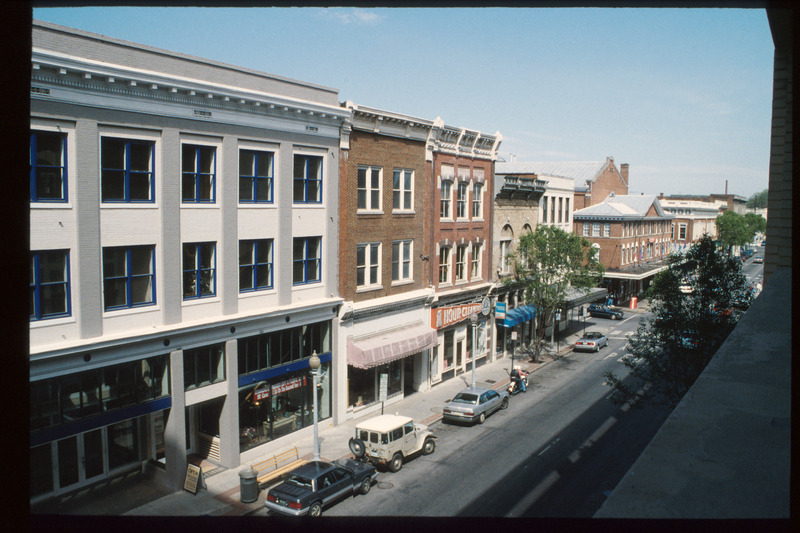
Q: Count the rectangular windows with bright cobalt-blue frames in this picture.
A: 10